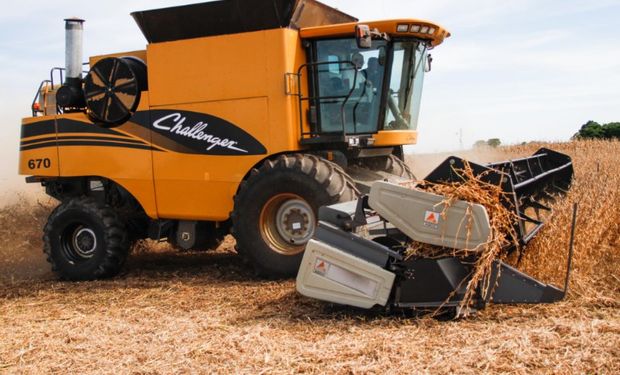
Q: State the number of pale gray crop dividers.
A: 2